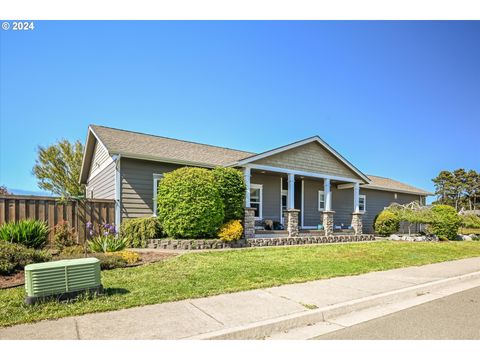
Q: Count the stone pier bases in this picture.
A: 4